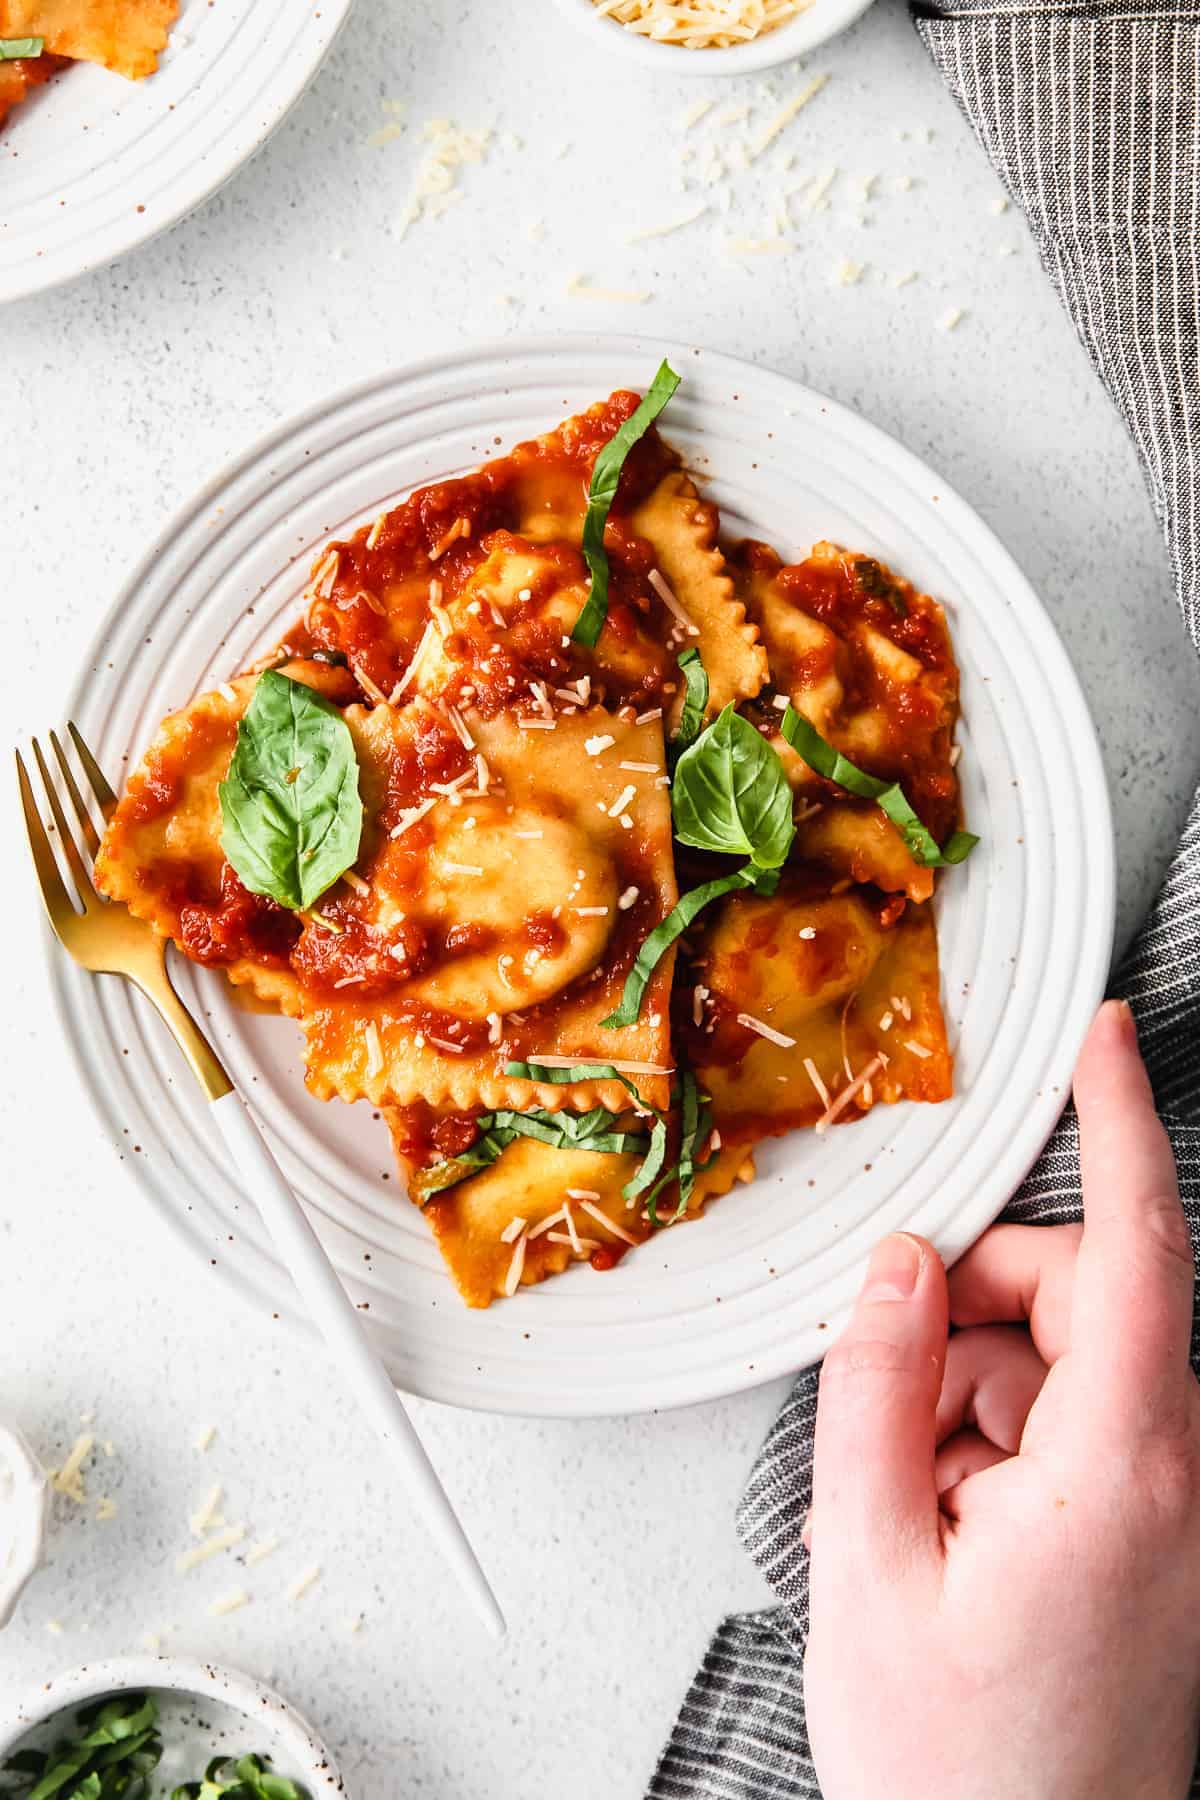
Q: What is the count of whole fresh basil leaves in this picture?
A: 2